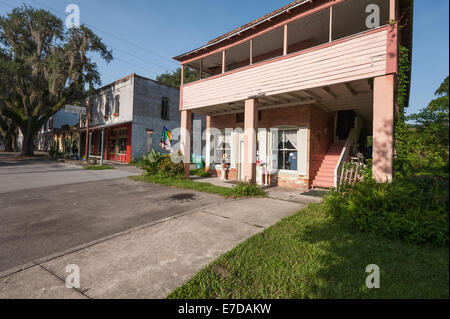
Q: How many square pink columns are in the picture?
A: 3